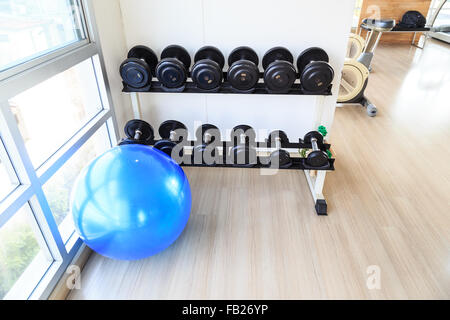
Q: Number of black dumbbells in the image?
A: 12